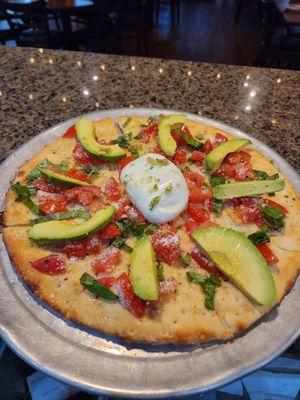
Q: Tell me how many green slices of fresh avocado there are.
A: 8